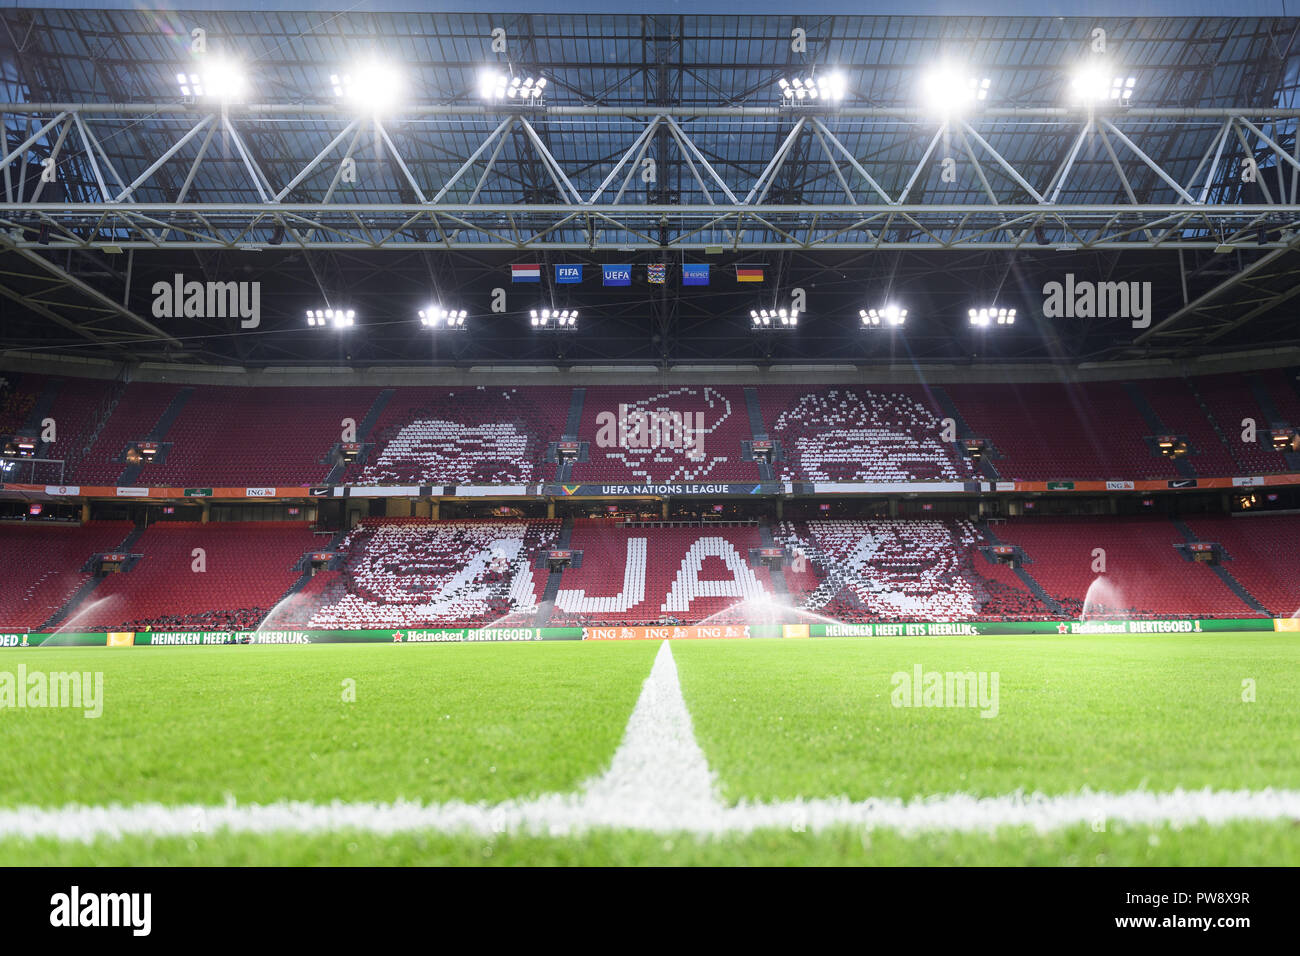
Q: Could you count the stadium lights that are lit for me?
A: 12